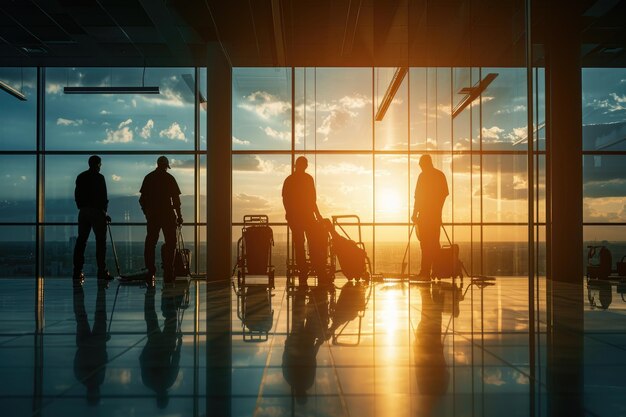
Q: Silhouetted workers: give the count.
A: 4